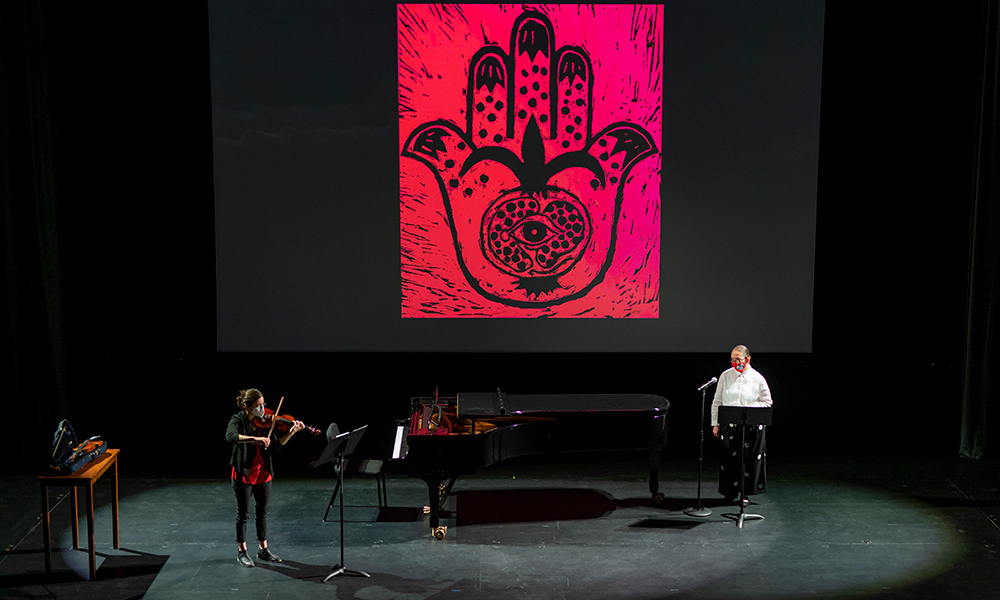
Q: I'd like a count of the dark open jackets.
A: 1